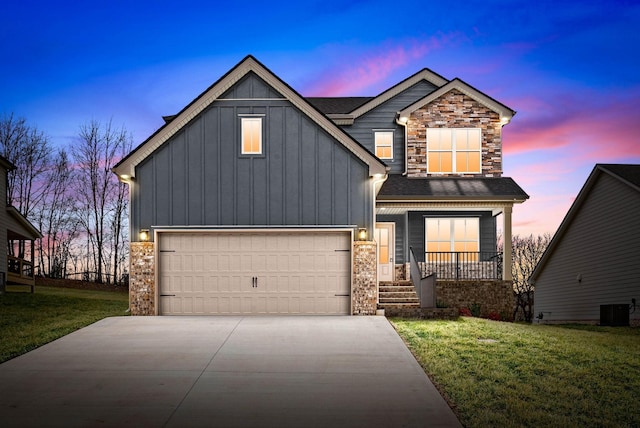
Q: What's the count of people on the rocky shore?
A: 0